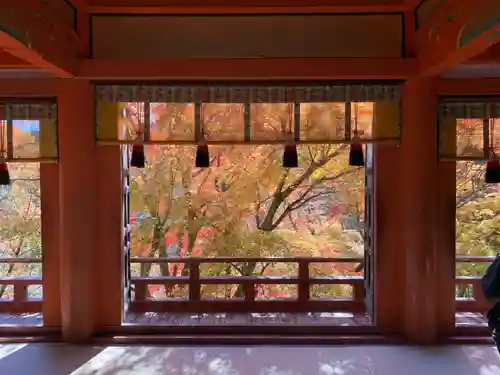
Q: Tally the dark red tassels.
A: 6